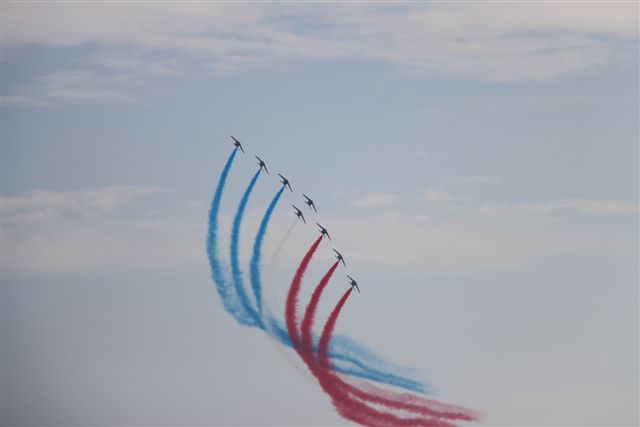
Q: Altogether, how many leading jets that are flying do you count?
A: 1